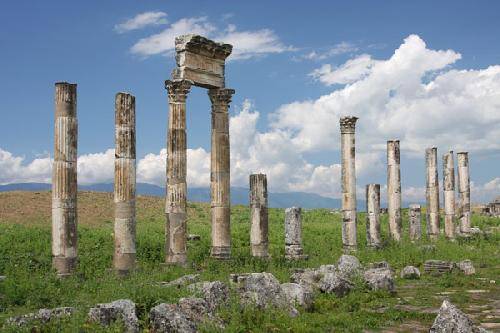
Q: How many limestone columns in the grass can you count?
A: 13